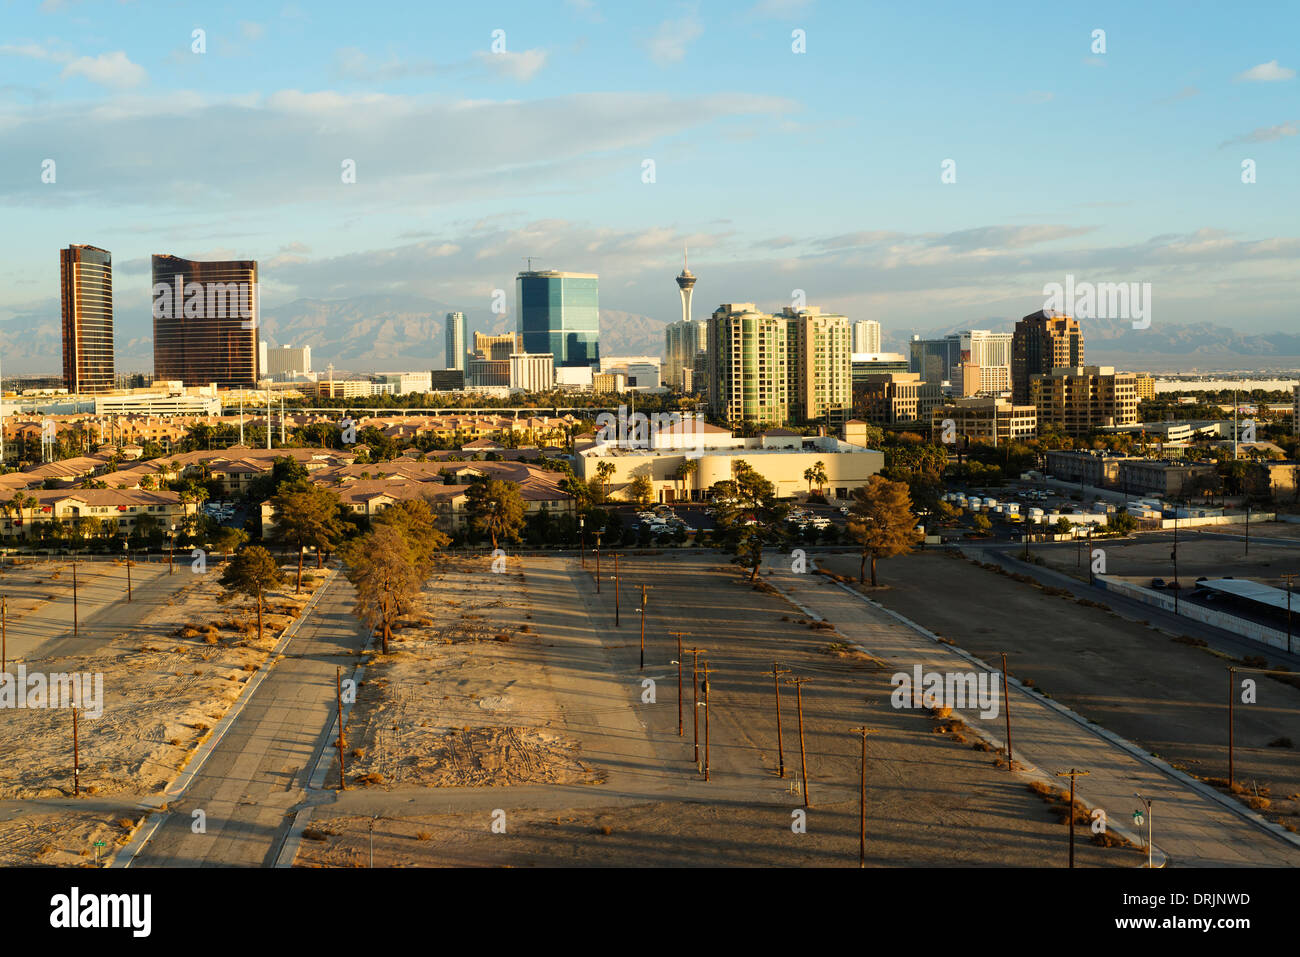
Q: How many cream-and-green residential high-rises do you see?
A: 2